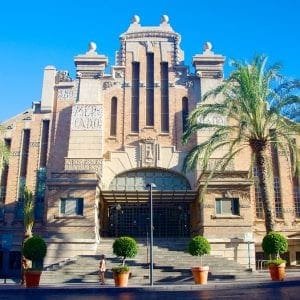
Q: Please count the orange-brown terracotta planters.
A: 4